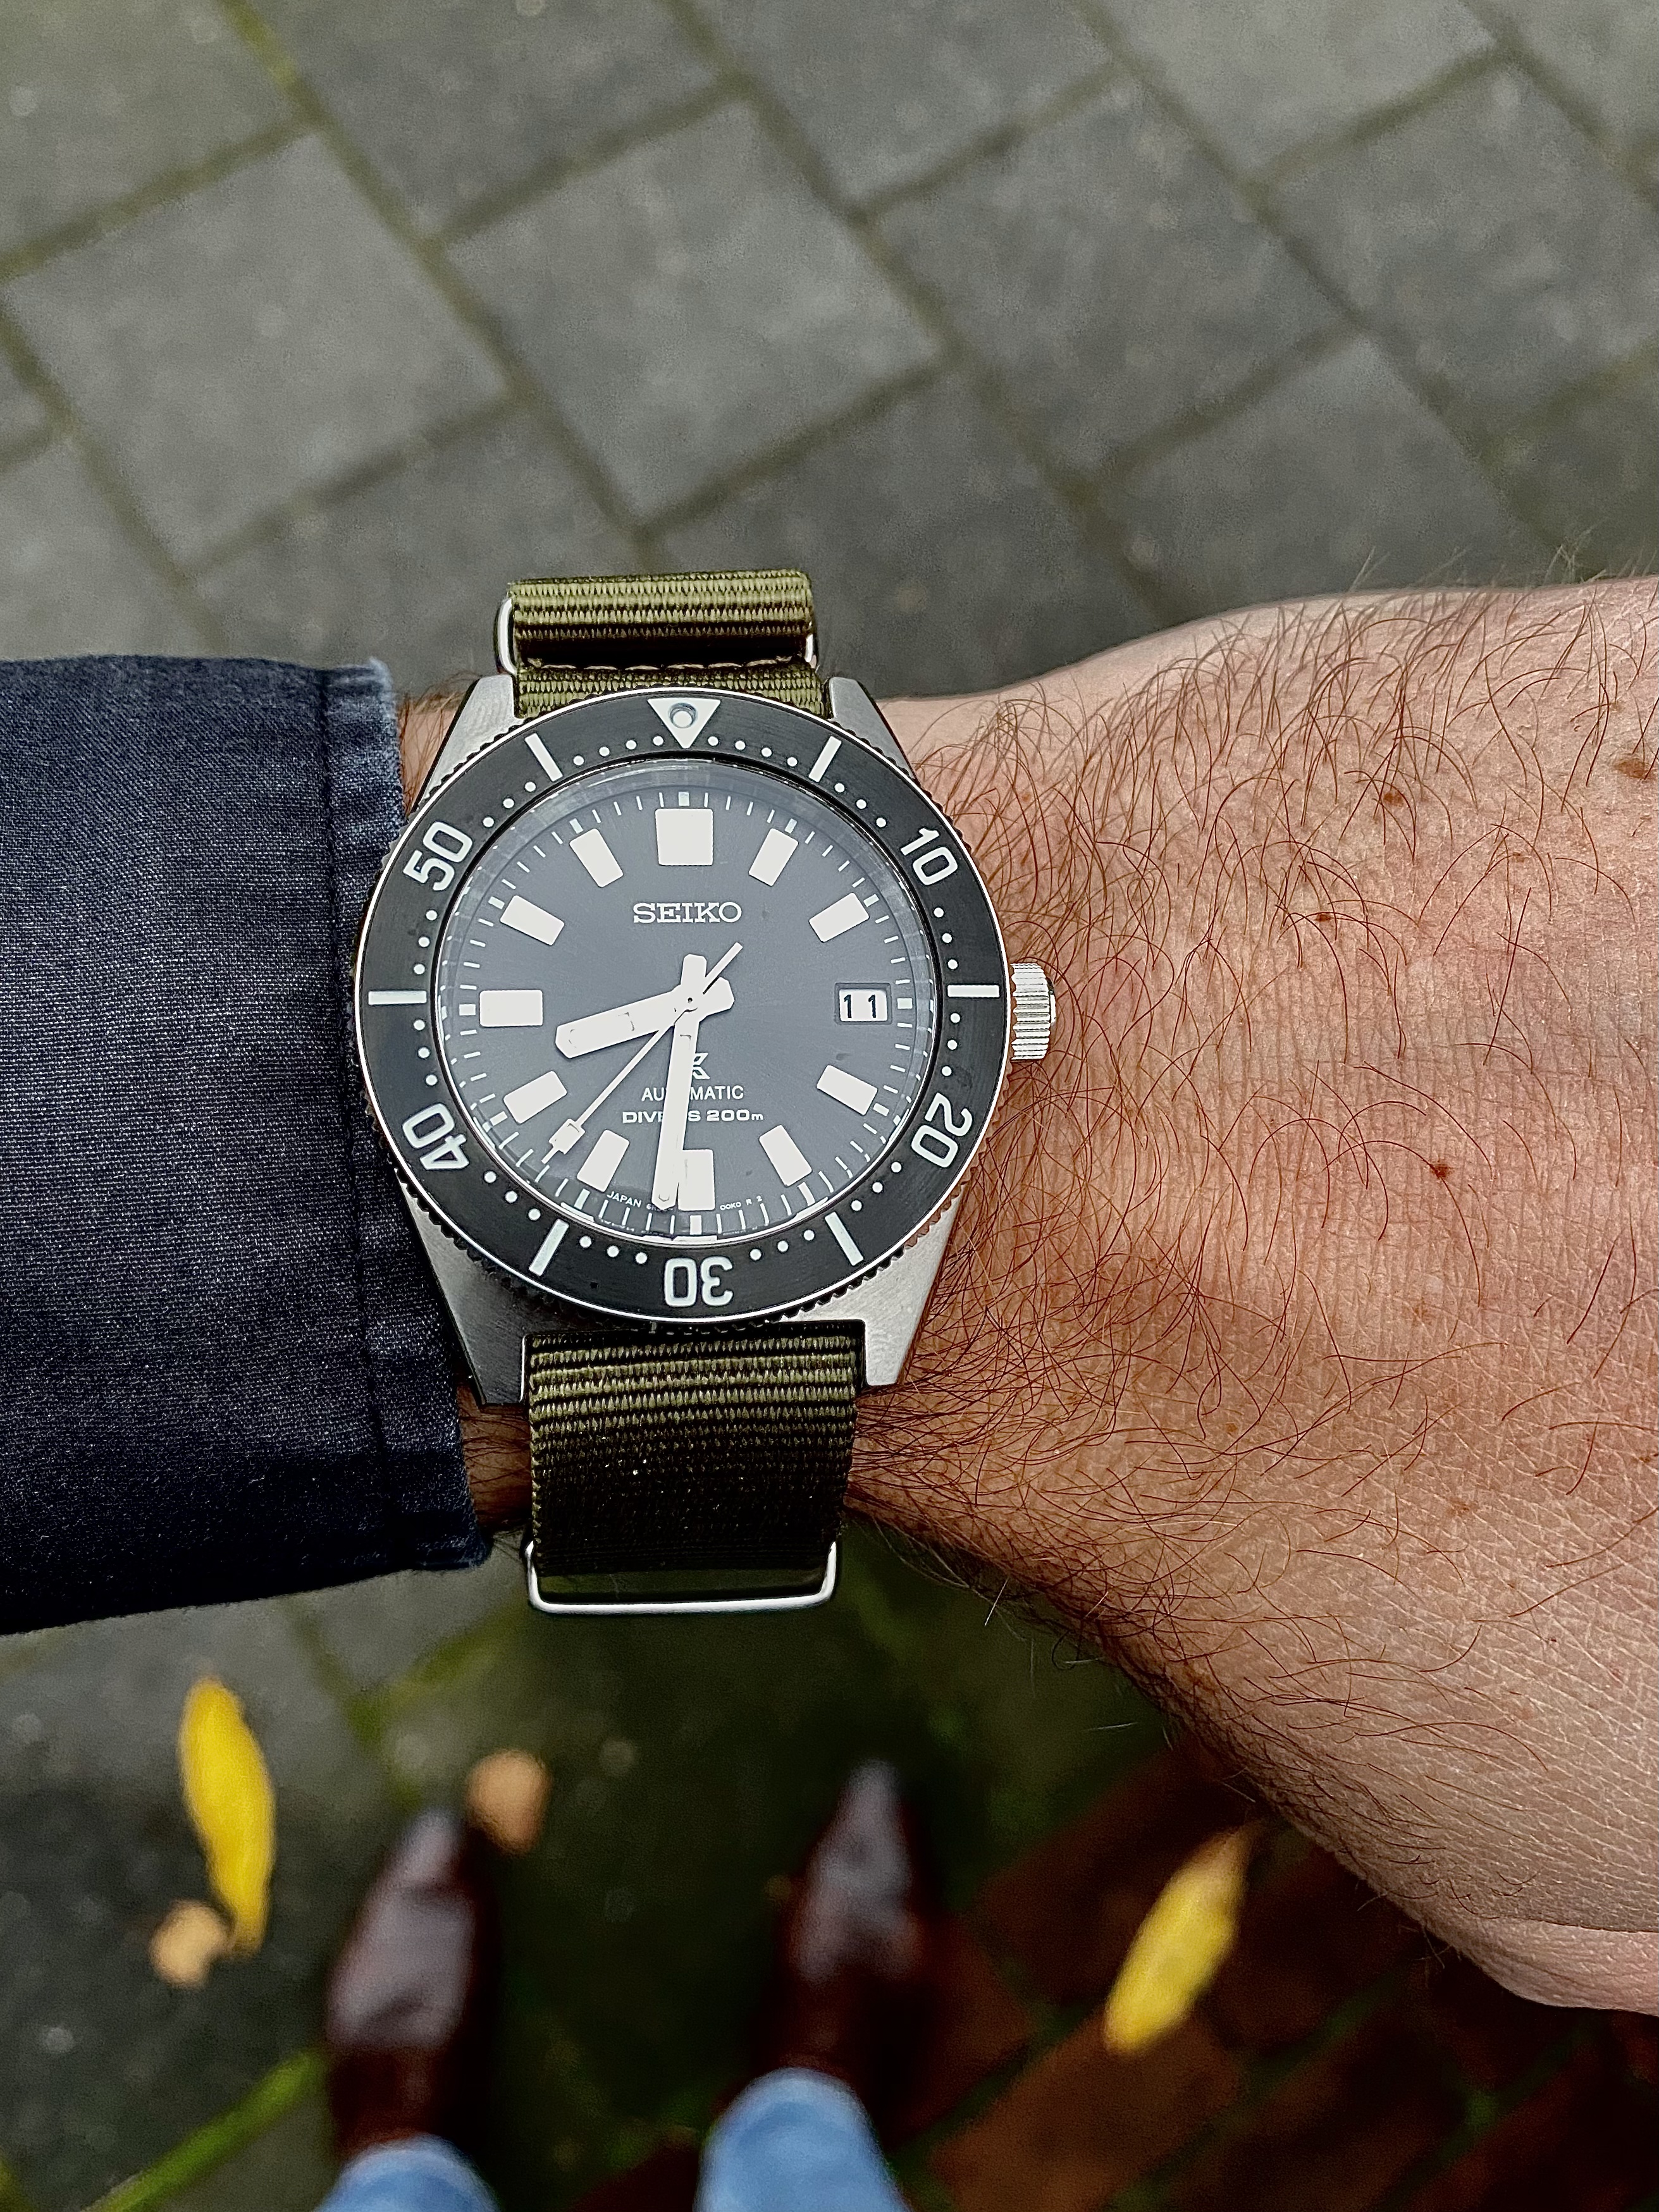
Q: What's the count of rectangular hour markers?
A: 11